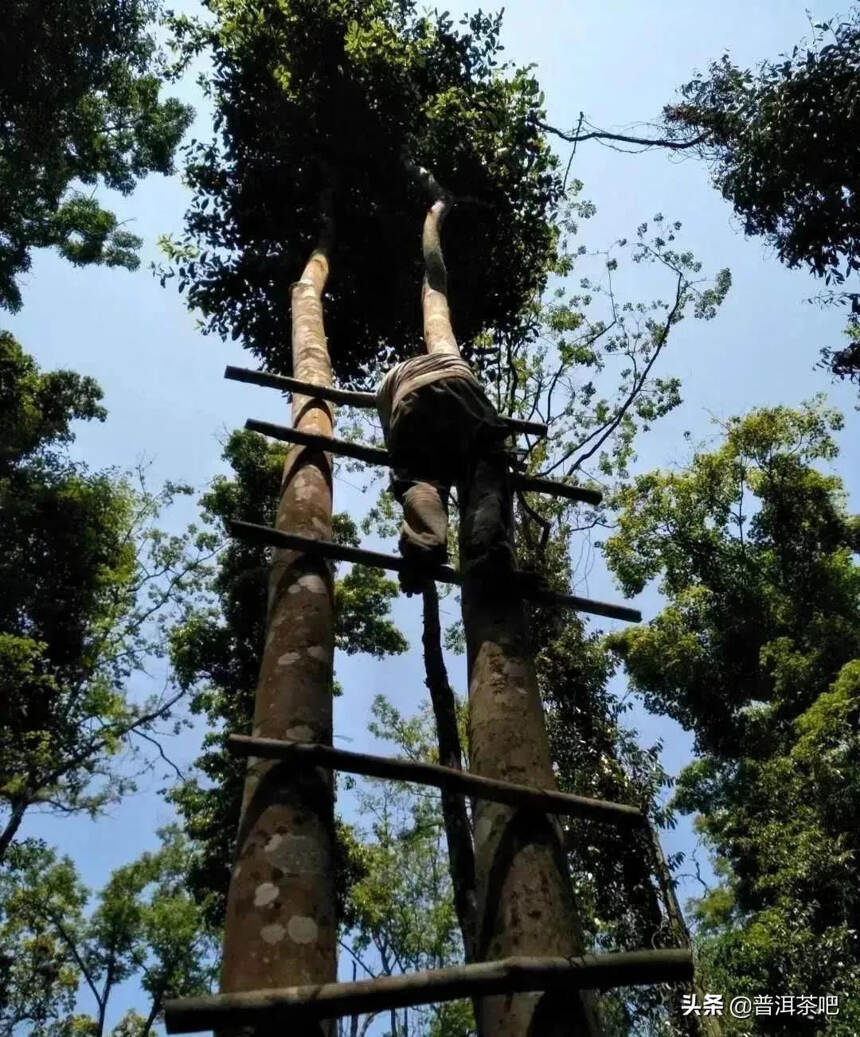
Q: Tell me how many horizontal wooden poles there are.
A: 5